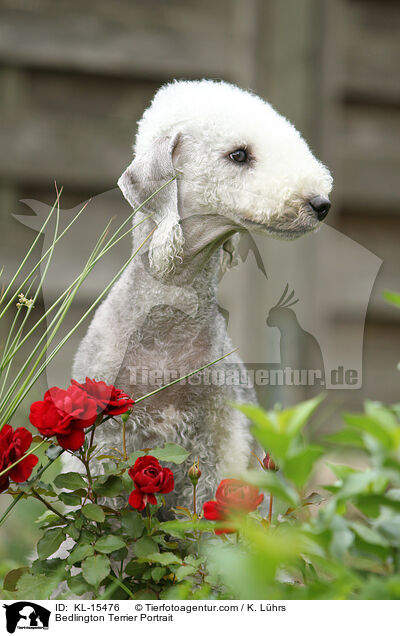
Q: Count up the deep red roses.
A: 5